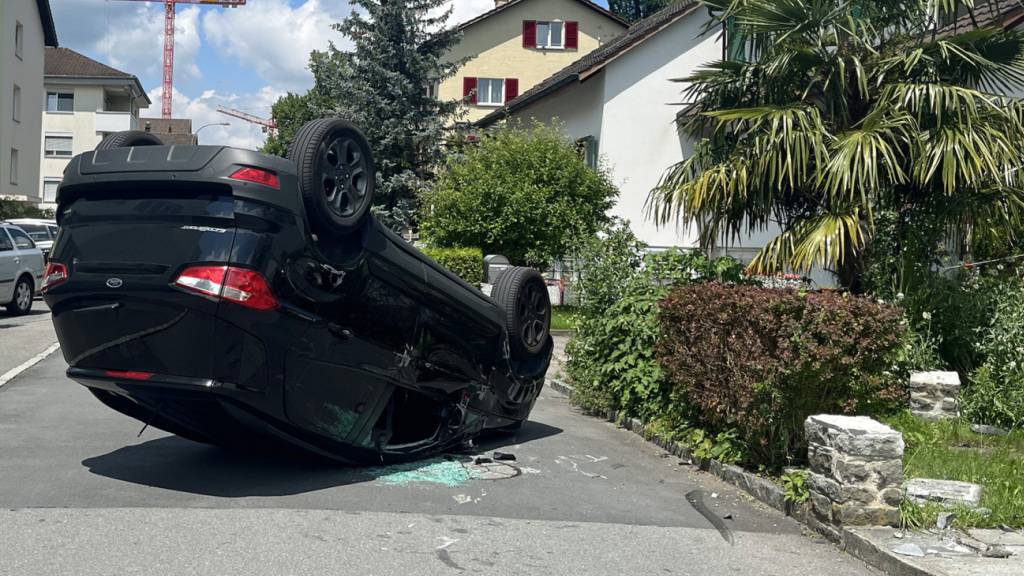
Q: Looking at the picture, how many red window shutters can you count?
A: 4